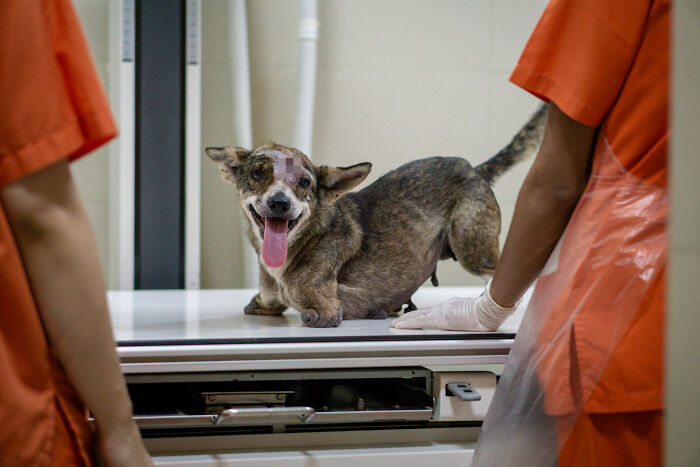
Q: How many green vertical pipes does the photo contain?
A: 0